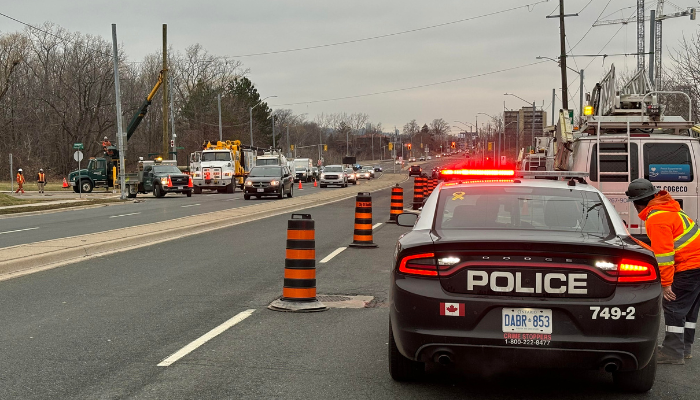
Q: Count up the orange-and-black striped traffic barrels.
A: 7